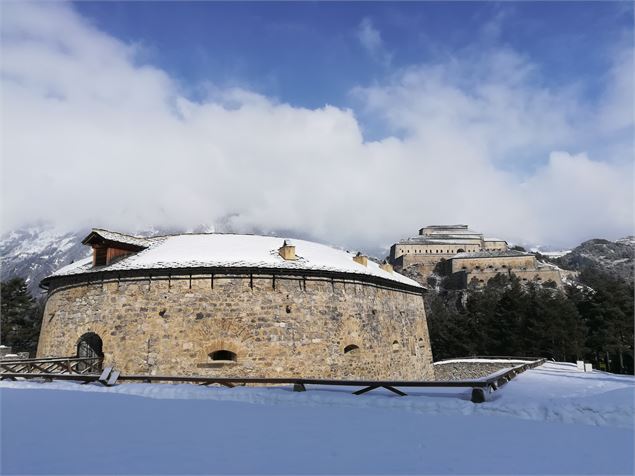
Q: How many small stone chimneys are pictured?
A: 3